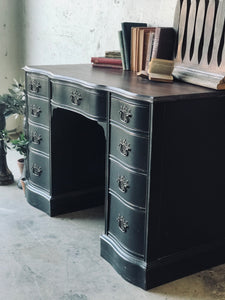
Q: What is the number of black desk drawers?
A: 9